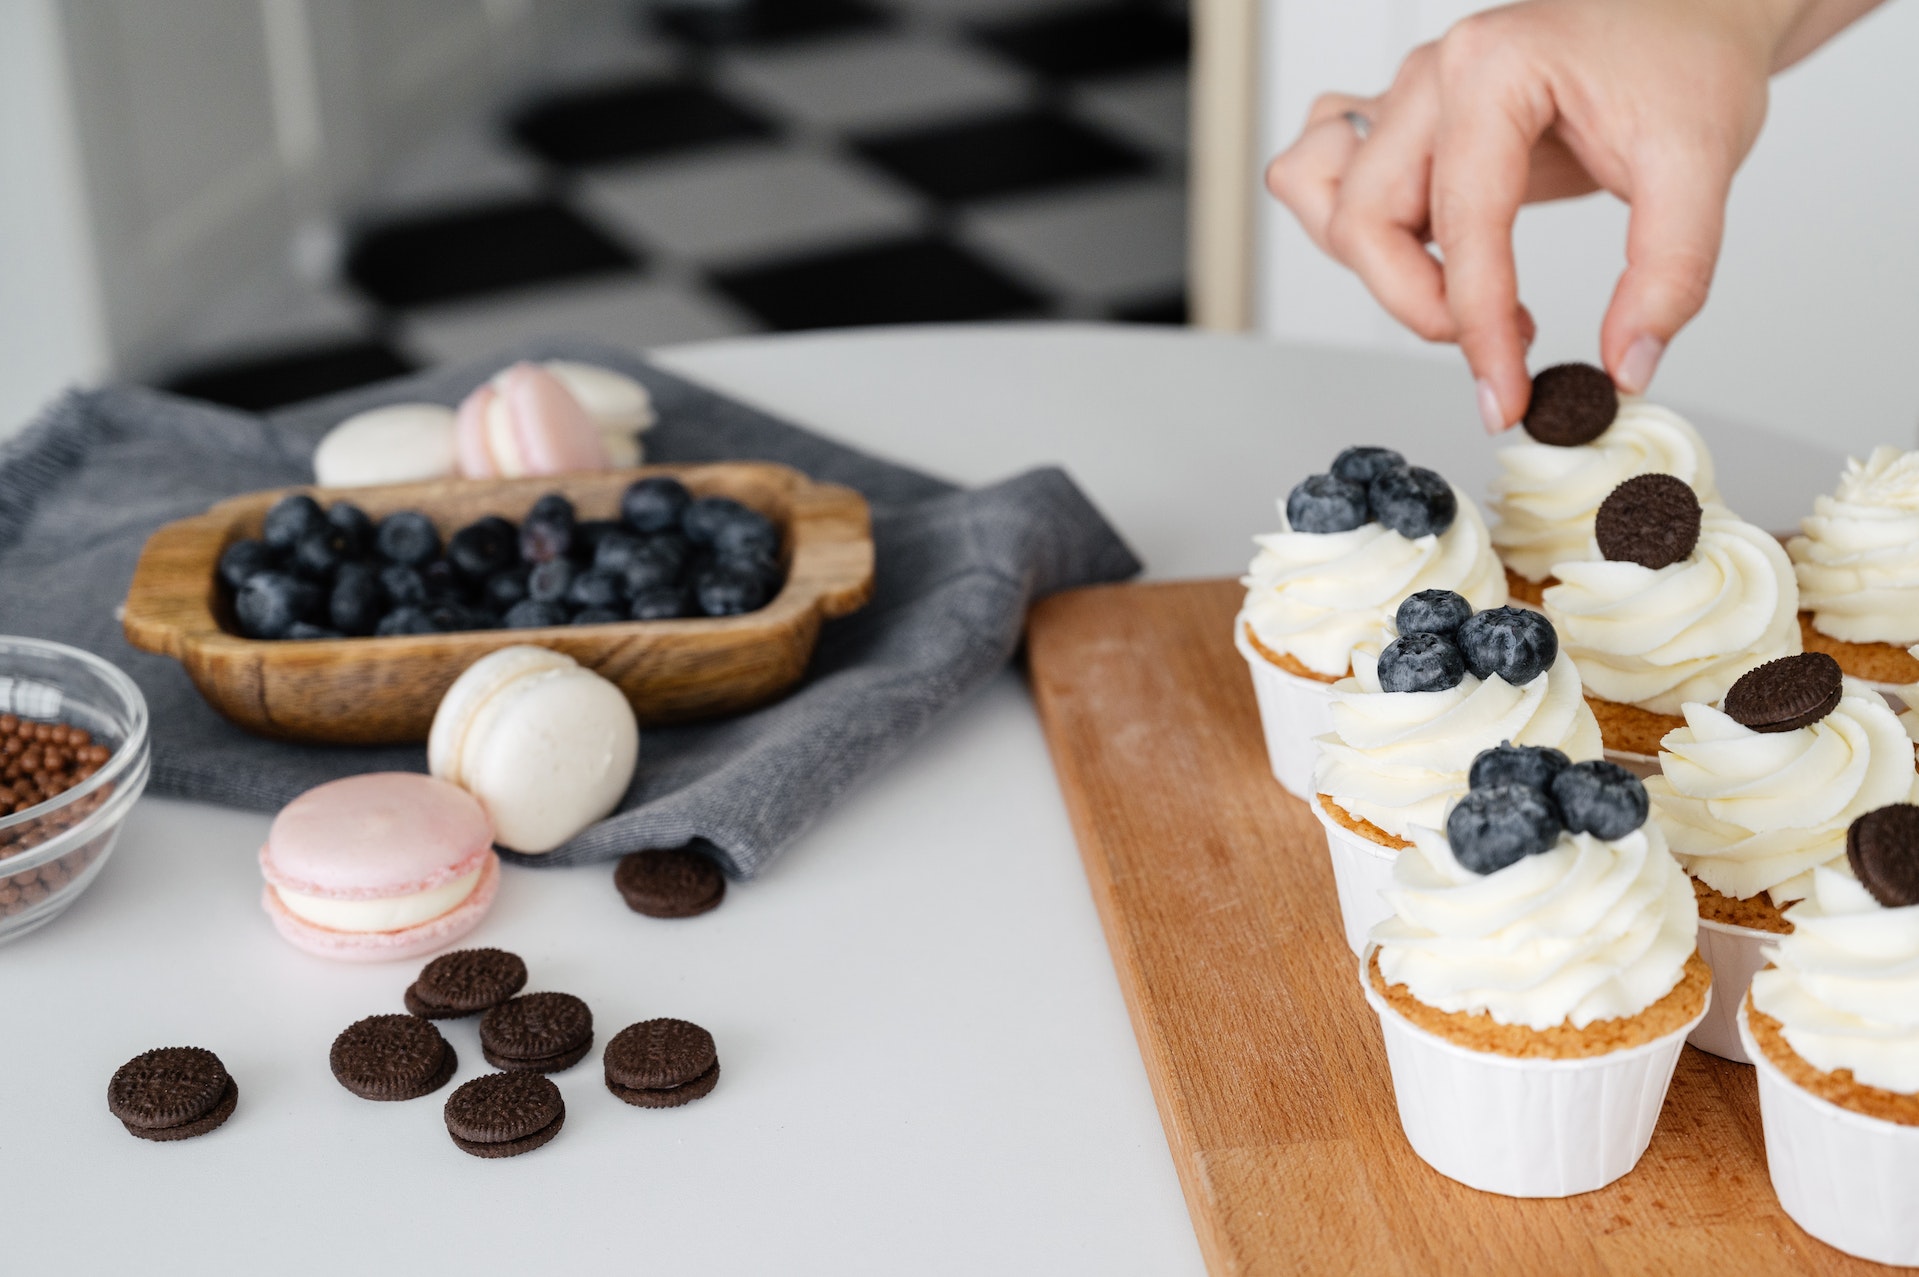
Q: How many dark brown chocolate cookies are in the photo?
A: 11